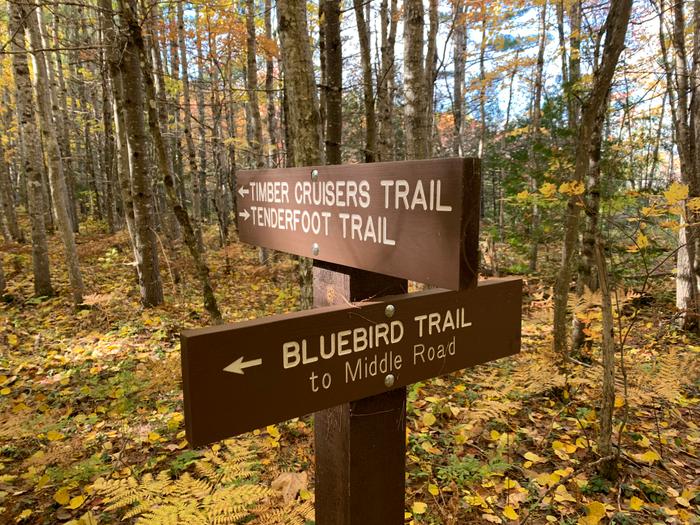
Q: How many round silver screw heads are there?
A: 4